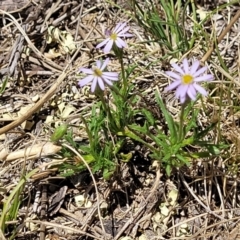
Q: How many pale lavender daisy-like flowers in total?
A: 3